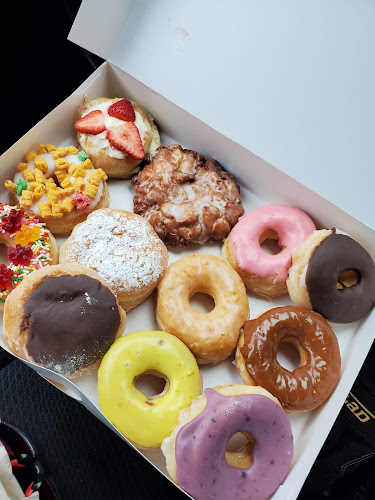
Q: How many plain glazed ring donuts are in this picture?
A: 1